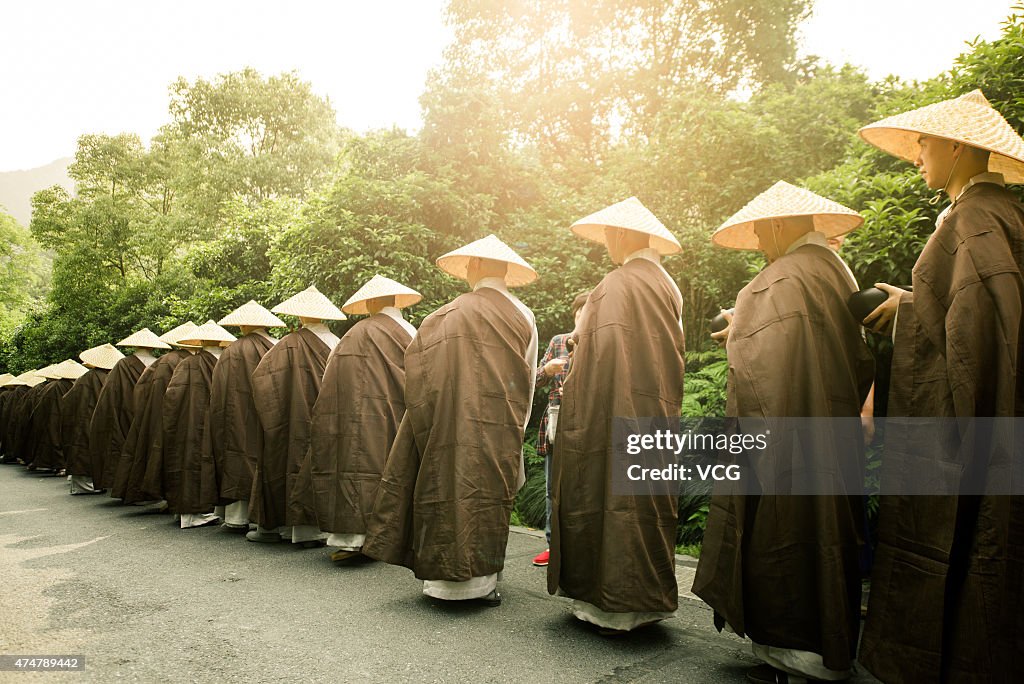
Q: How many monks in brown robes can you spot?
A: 15